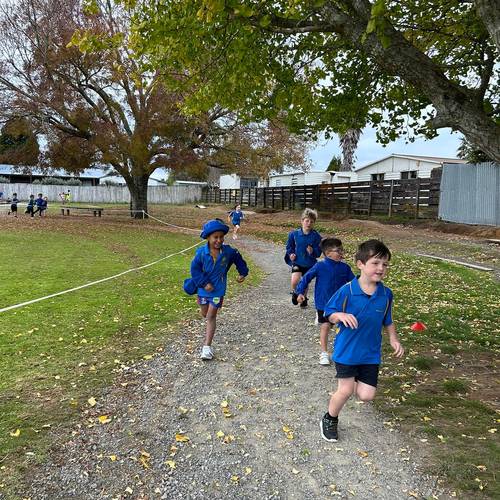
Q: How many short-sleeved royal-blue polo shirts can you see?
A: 2